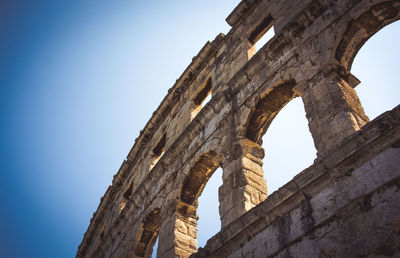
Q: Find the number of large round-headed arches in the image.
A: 4